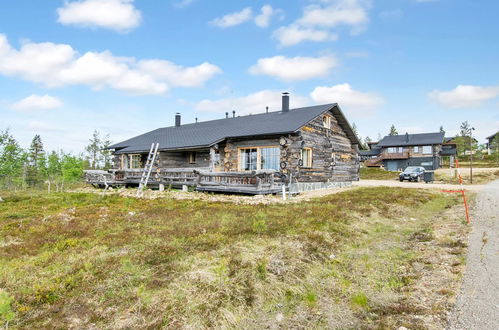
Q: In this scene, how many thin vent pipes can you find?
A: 4